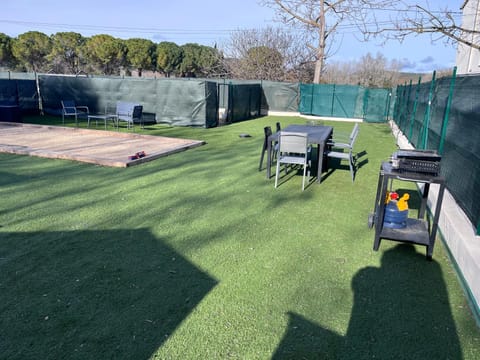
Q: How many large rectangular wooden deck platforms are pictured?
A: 1